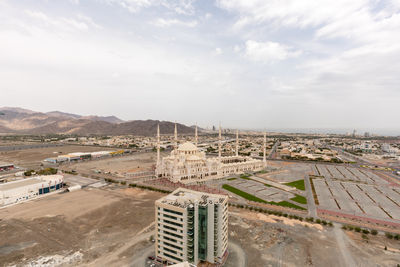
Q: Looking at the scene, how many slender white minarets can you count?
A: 6